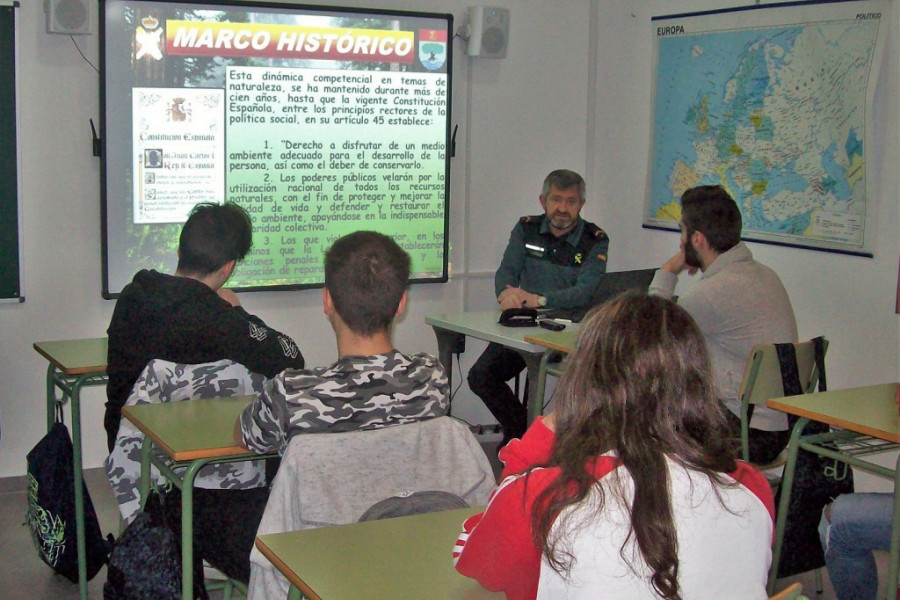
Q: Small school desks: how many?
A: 5